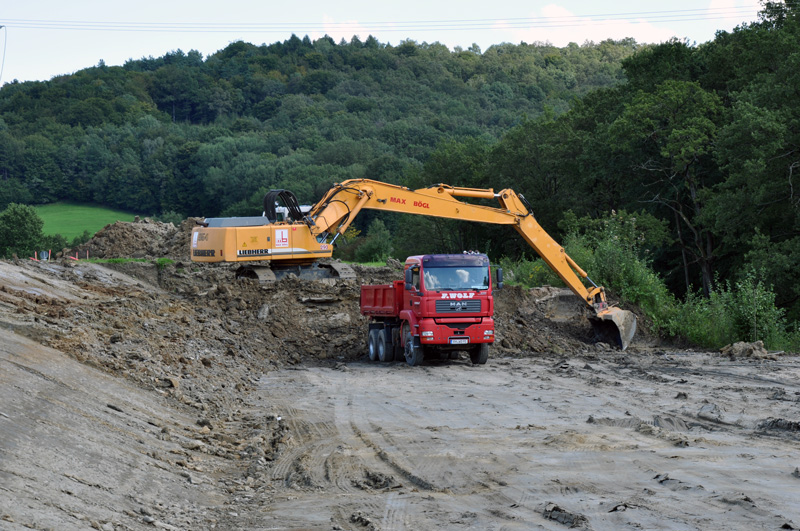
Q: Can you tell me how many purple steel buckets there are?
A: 0